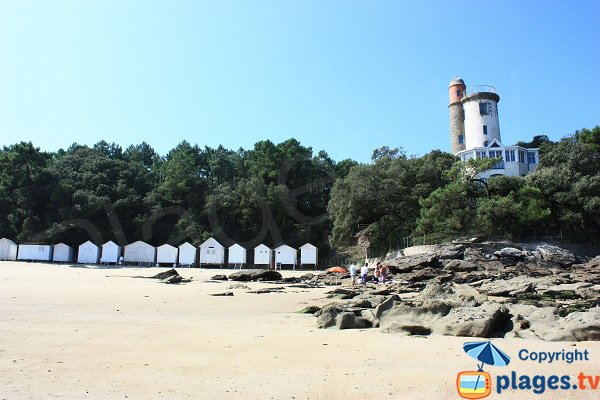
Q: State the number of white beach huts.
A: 13